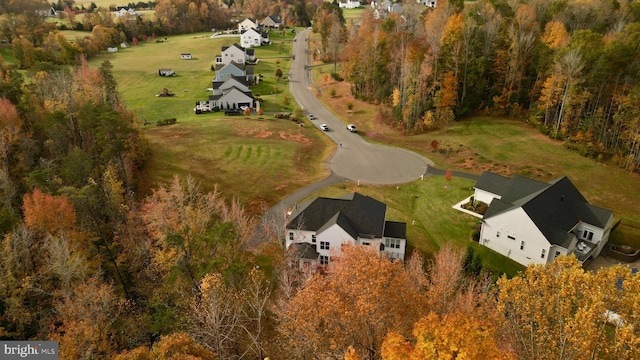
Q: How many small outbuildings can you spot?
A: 4